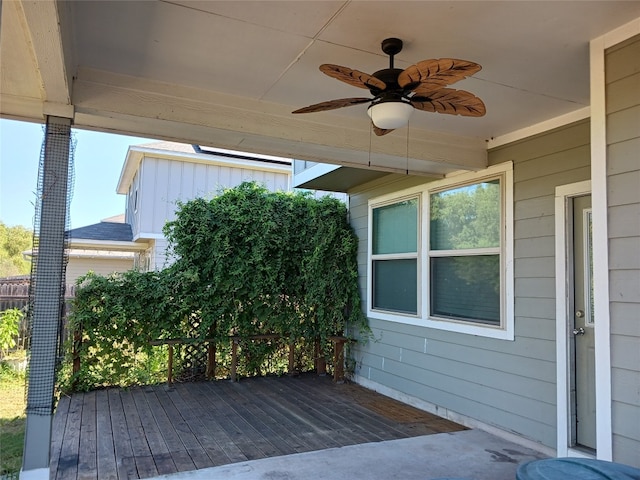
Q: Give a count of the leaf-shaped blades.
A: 5